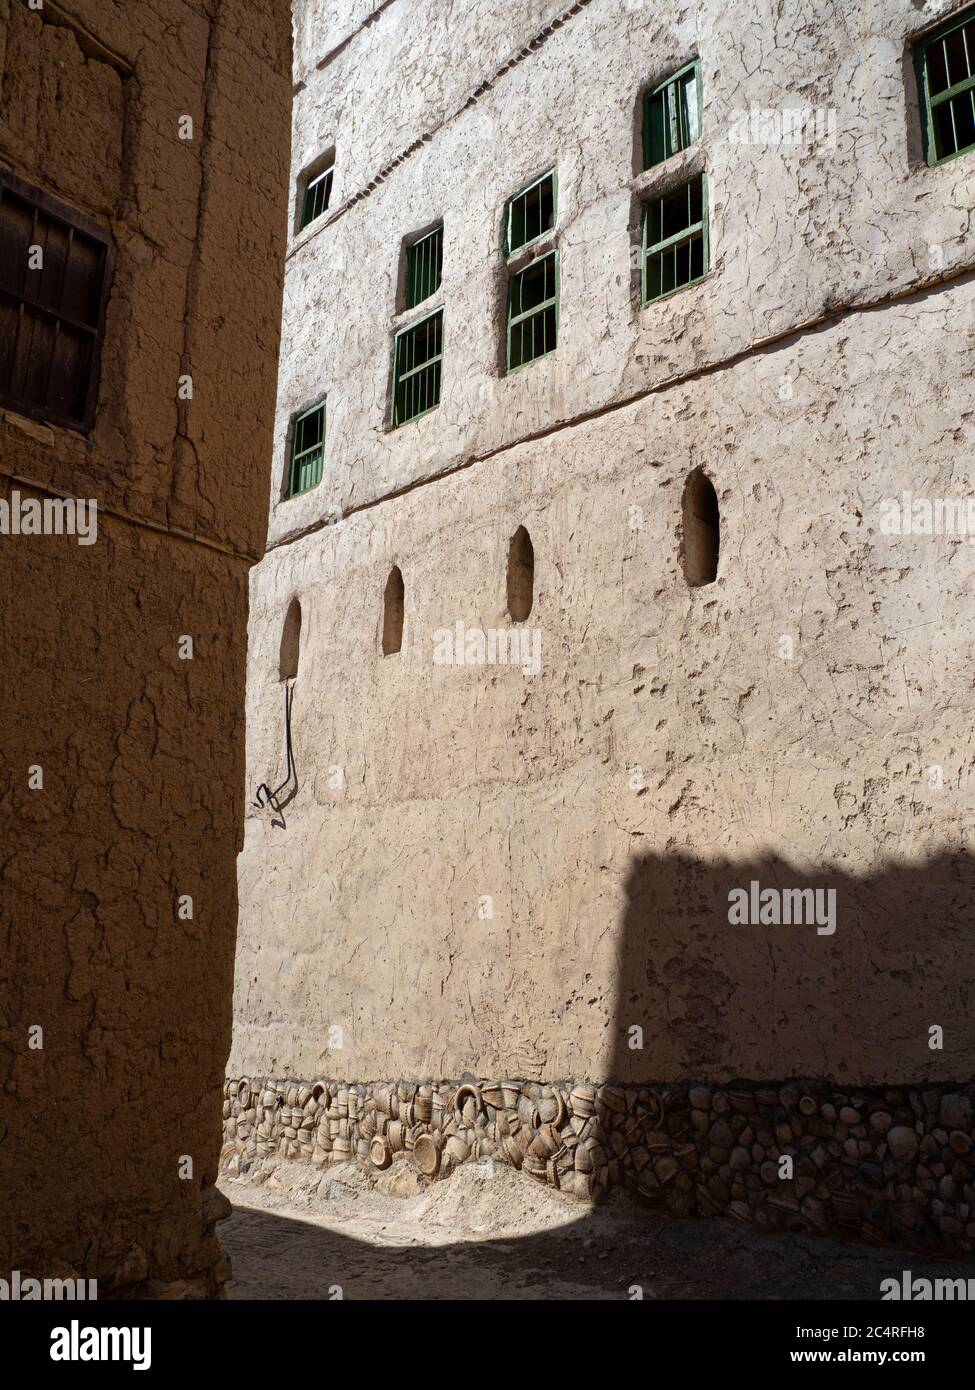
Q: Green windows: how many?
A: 9